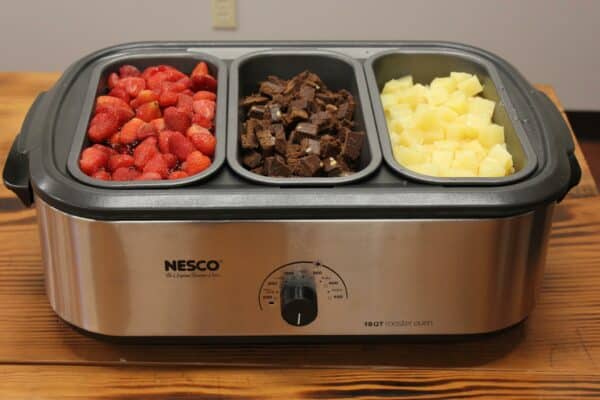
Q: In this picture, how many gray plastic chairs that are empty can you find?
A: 0